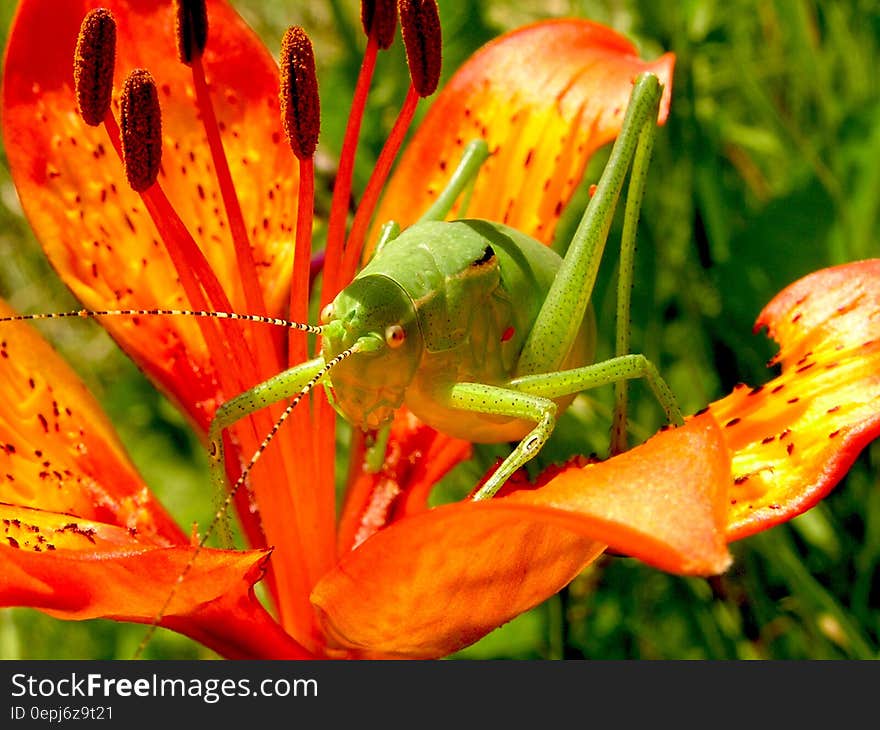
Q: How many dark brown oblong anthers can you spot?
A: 6